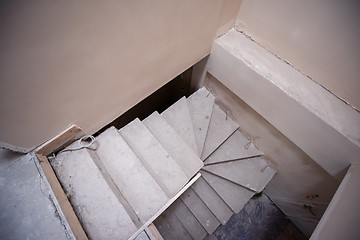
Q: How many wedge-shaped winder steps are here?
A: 6